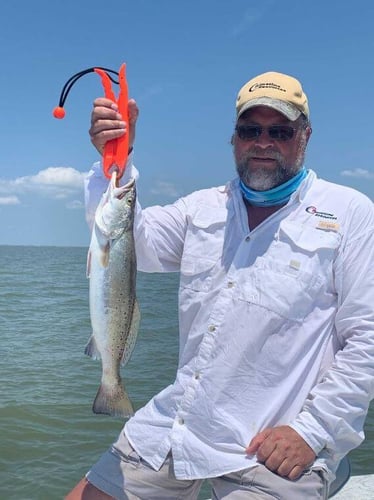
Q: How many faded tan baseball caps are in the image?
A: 1